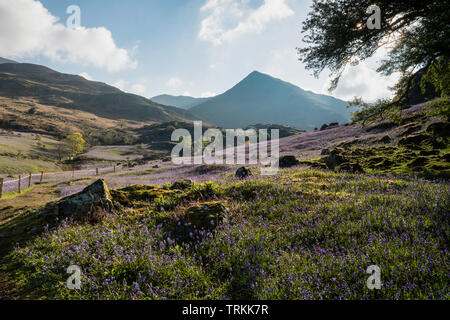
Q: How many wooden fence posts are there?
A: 7